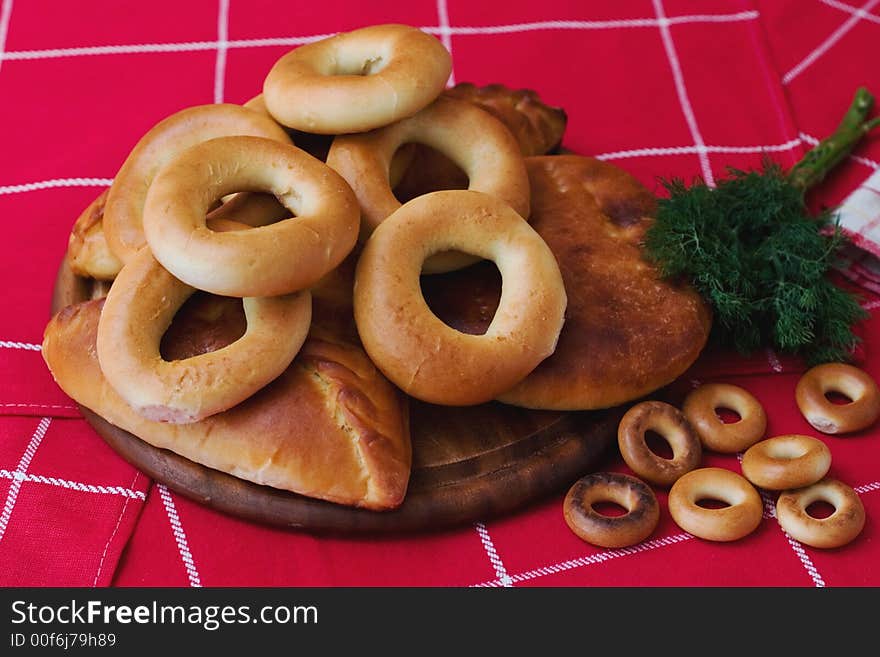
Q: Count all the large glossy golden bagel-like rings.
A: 6